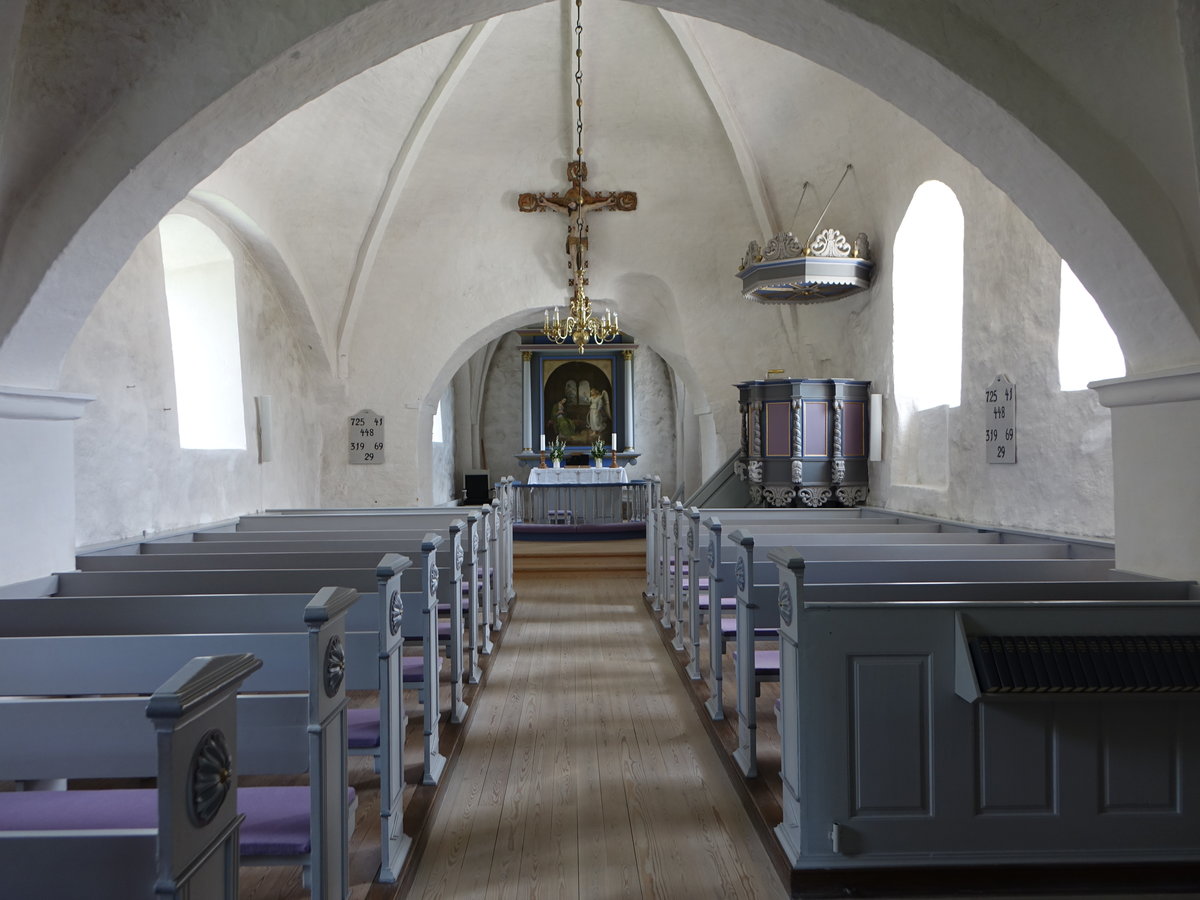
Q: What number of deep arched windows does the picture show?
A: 3